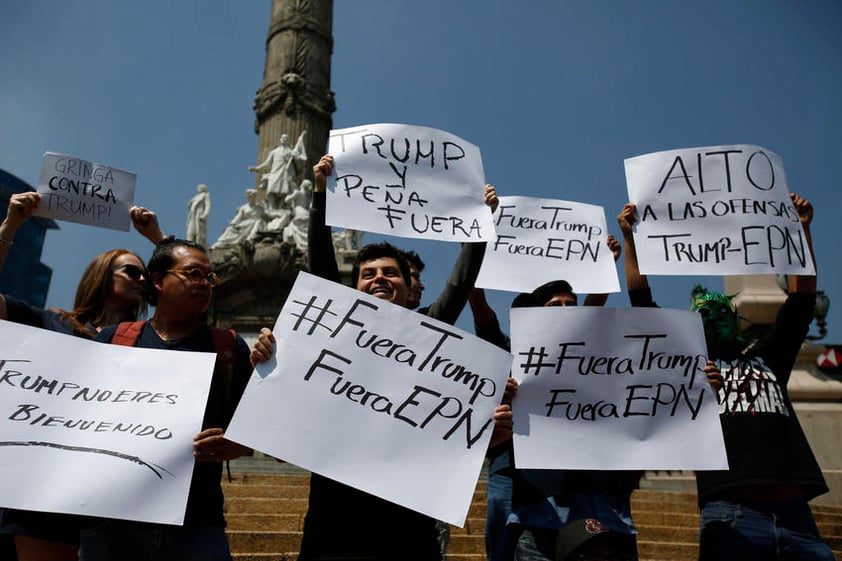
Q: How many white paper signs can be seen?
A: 7